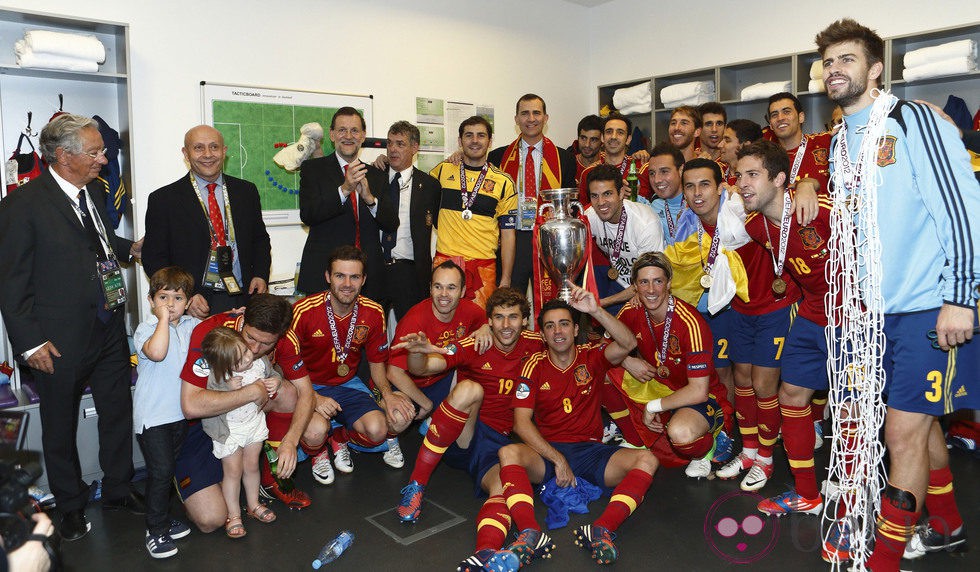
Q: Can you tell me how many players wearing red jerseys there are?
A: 14